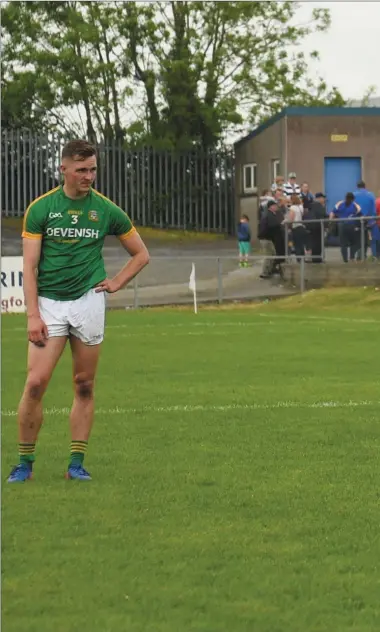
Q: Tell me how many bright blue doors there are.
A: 1